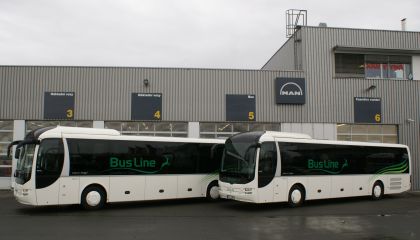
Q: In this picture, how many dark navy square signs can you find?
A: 5